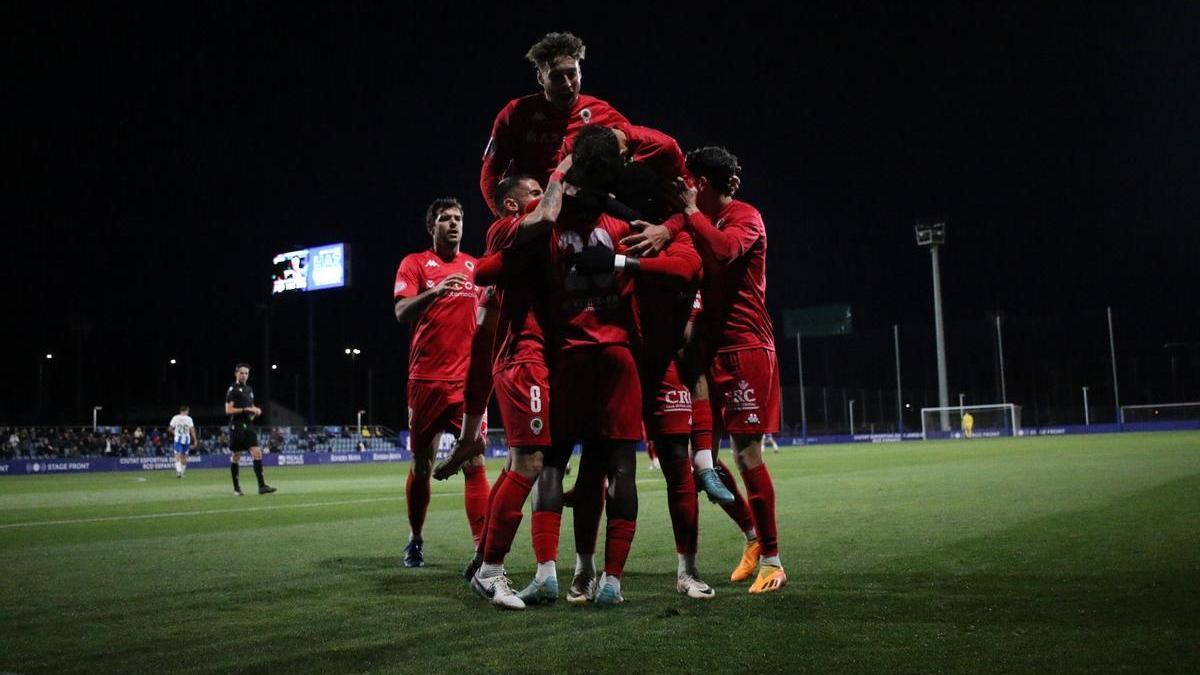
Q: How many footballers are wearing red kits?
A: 7